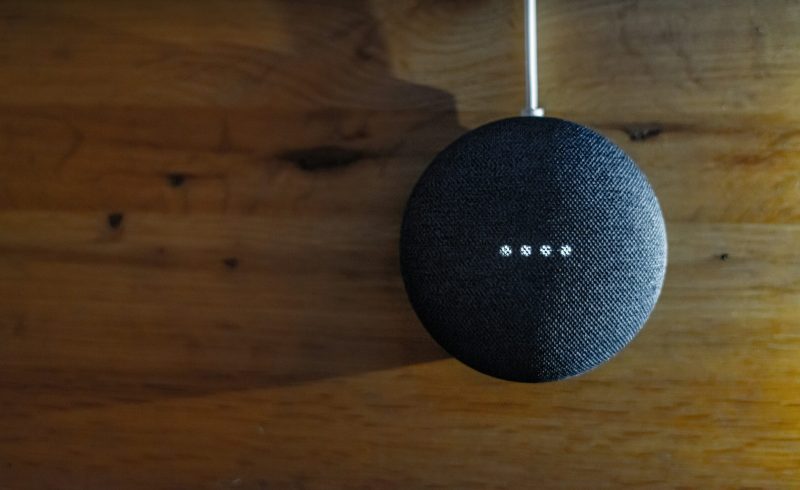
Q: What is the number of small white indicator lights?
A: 4